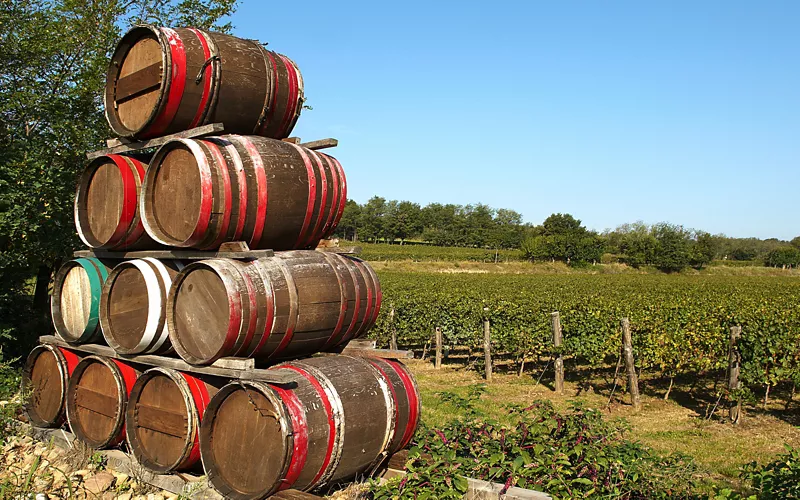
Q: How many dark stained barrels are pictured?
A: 9